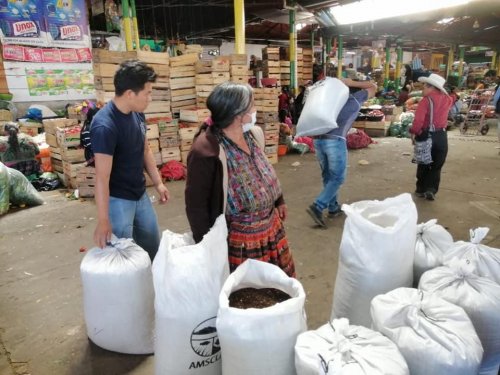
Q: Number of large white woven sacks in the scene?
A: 10